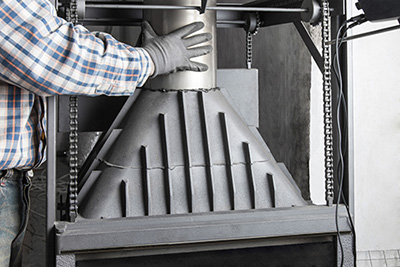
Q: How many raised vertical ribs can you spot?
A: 8